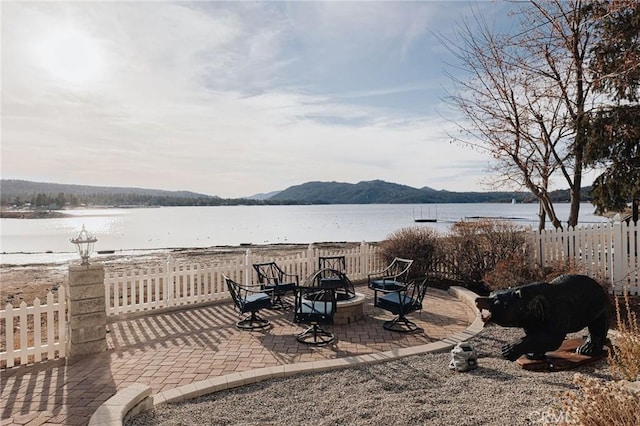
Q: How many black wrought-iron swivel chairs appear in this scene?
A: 6